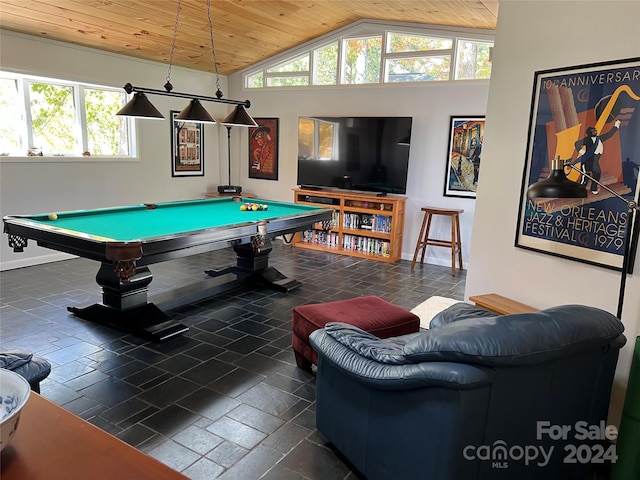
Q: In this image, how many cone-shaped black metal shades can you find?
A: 3